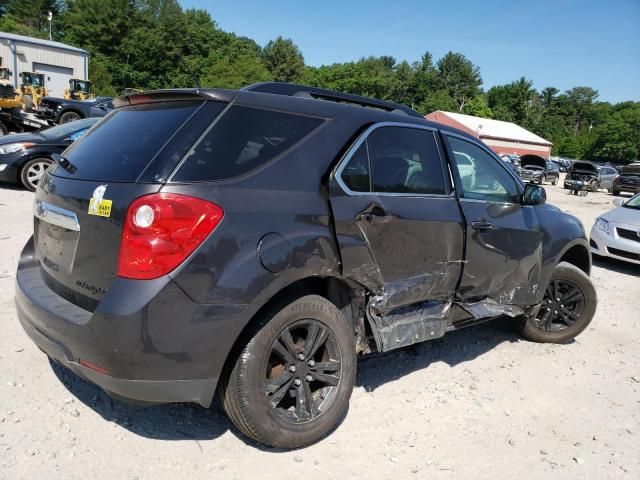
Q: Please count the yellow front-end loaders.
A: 3